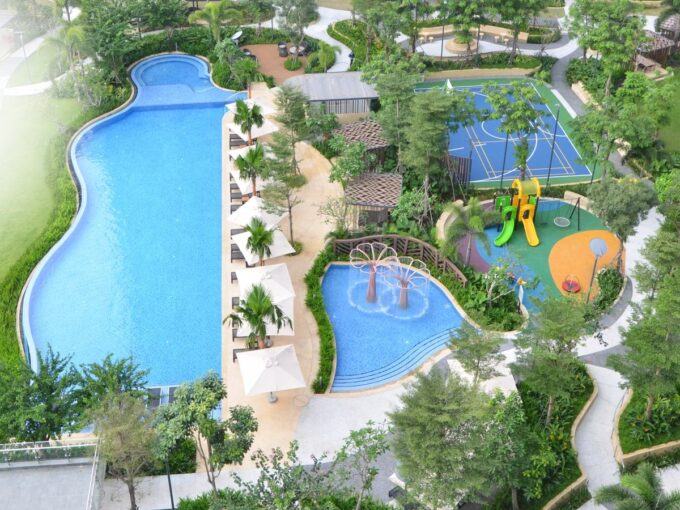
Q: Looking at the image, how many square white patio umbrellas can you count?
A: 9